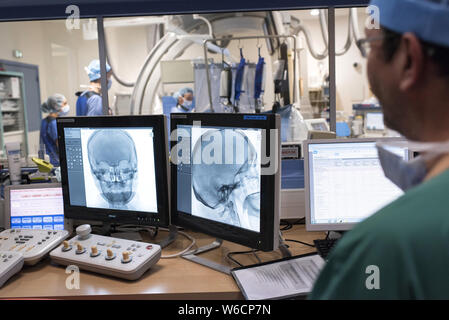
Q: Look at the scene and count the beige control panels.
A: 3